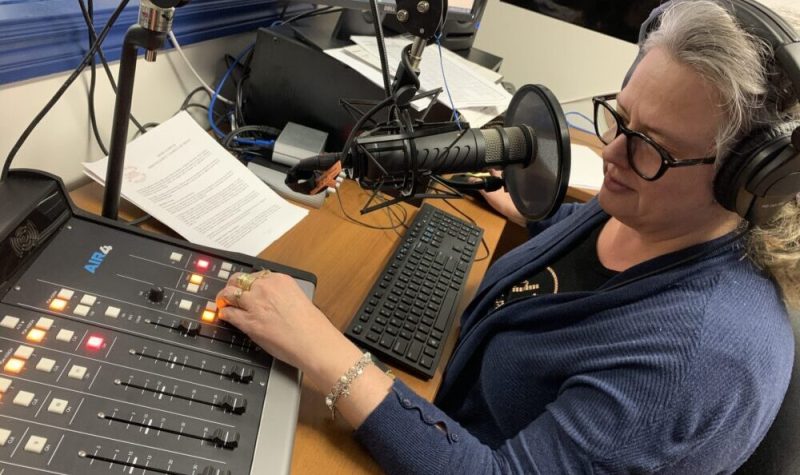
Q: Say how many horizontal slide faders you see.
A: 5